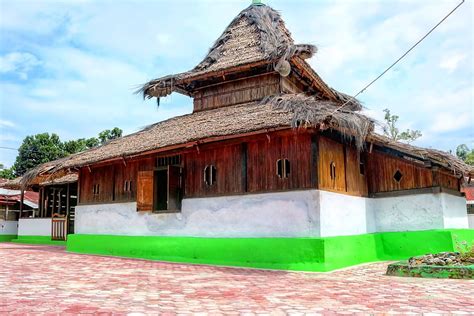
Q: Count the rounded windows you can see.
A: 3